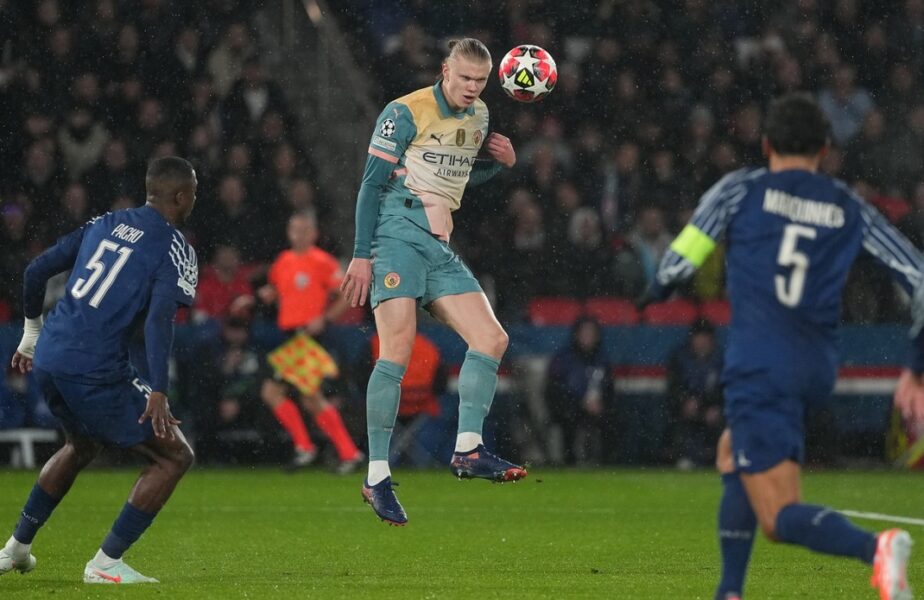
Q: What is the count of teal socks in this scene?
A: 2